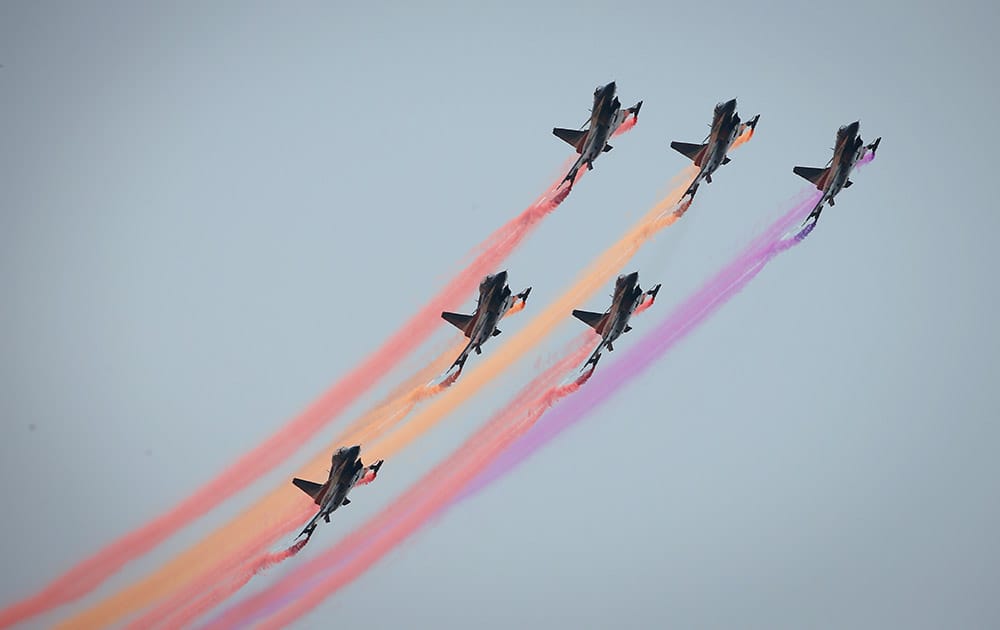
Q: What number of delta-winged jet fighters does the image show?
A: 6